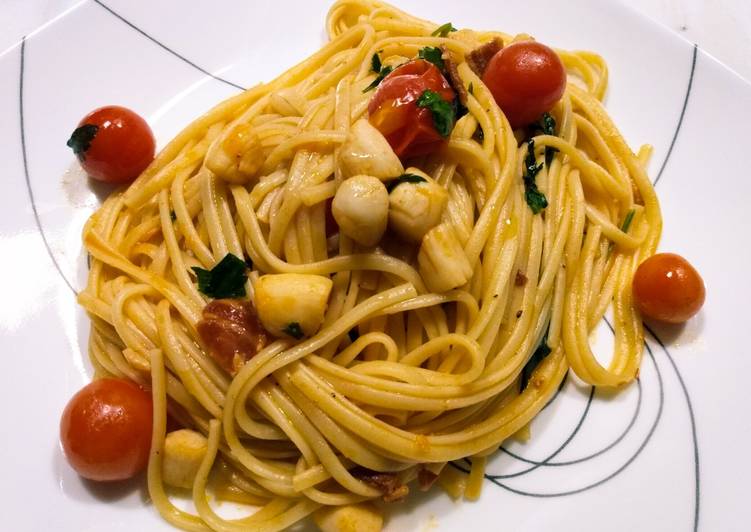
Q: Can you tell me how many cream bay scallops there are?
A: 8